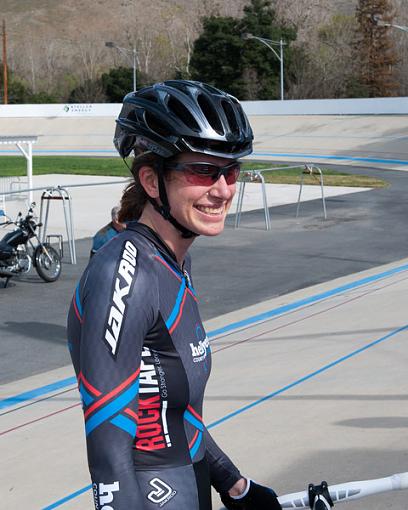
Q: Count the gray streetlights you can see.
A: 3